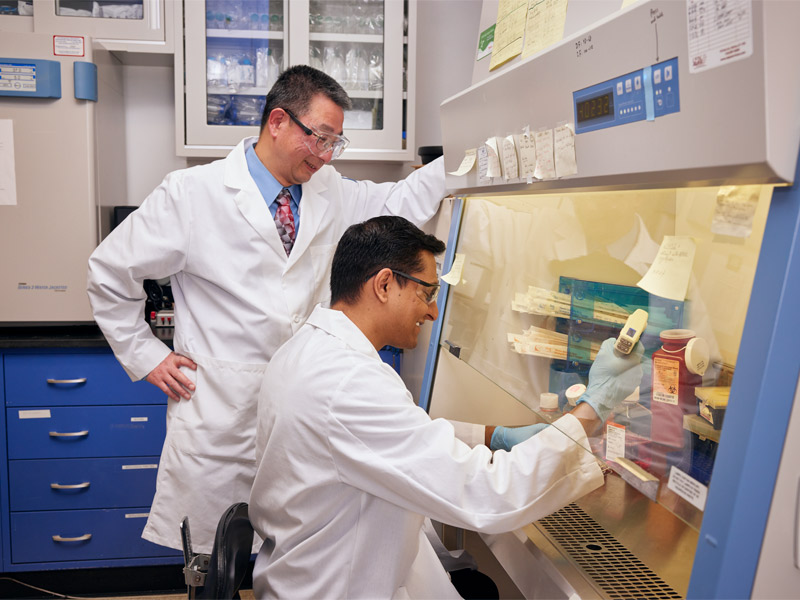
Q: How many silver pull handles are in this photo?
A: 4